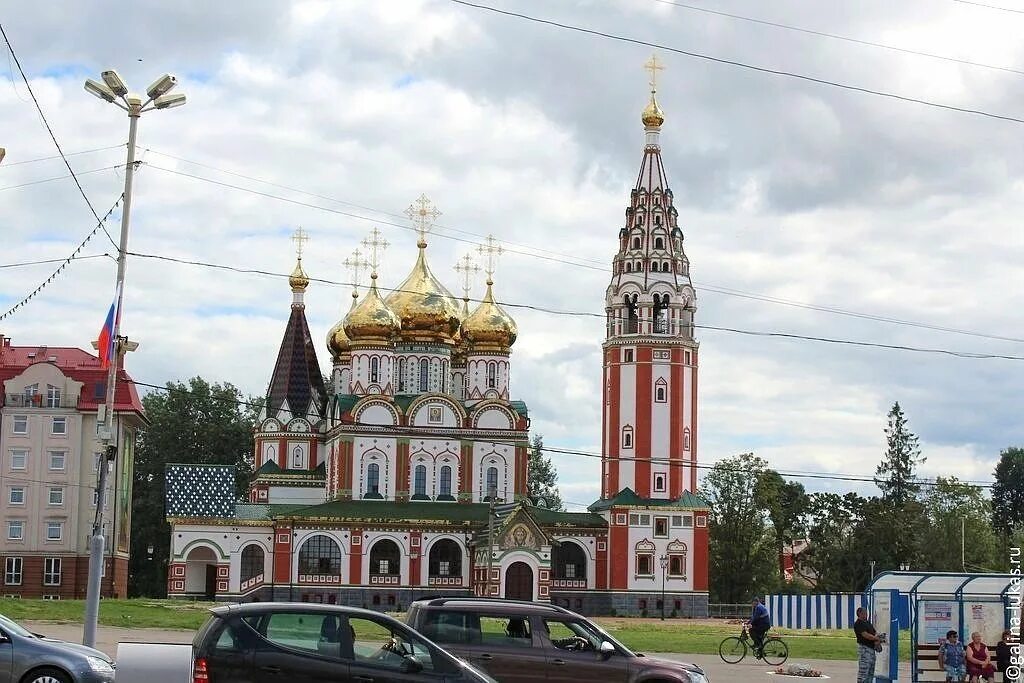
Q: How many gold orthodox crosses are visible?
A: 7